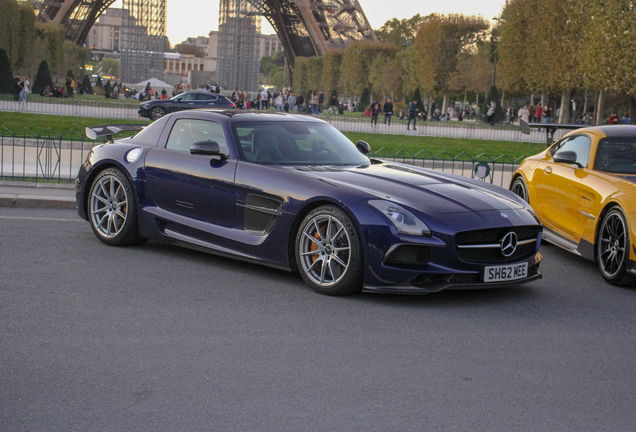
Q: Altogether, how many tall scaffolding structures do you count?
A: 2